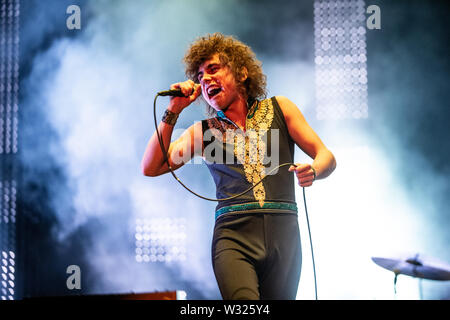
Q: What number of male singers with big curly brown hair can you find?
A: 1